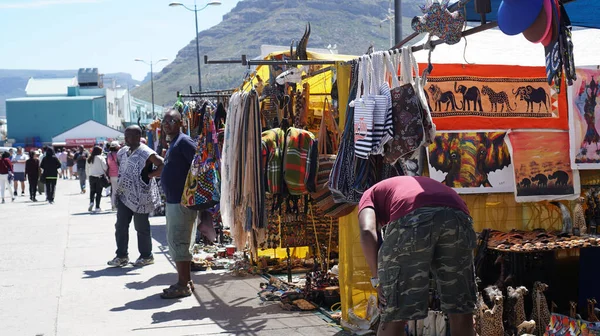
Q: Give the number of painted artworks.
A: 4